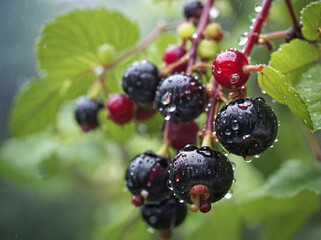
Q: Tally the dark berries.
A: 8